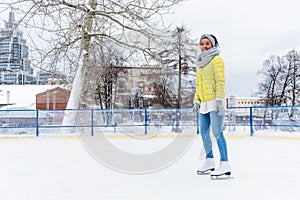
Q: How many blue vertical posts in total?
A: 5